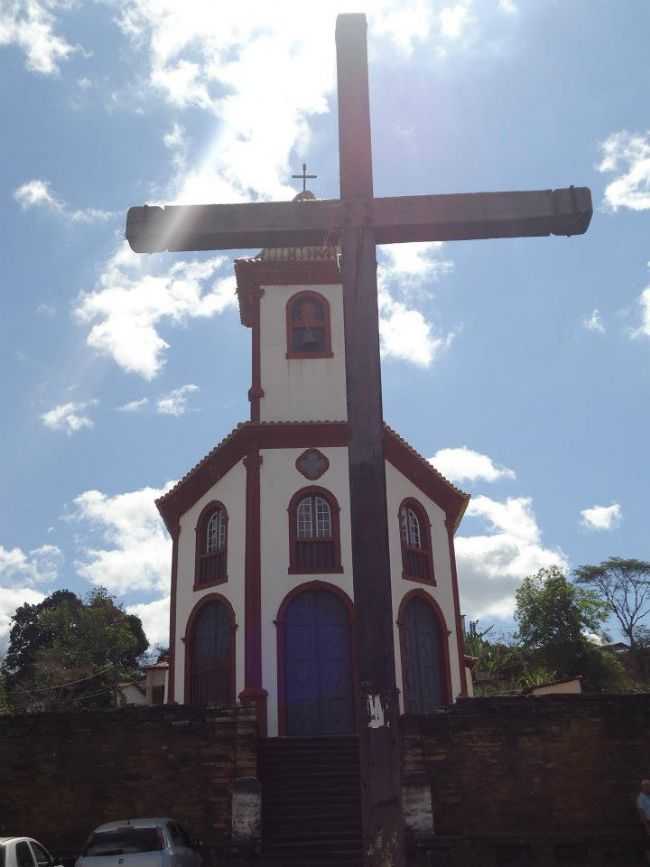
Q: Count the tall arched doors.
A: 3